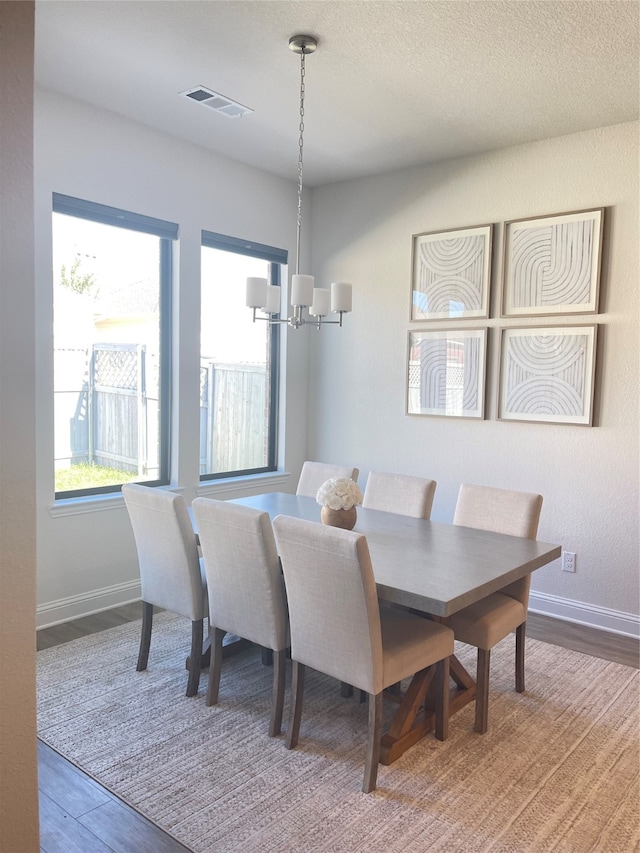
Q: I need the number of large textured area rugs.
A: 1